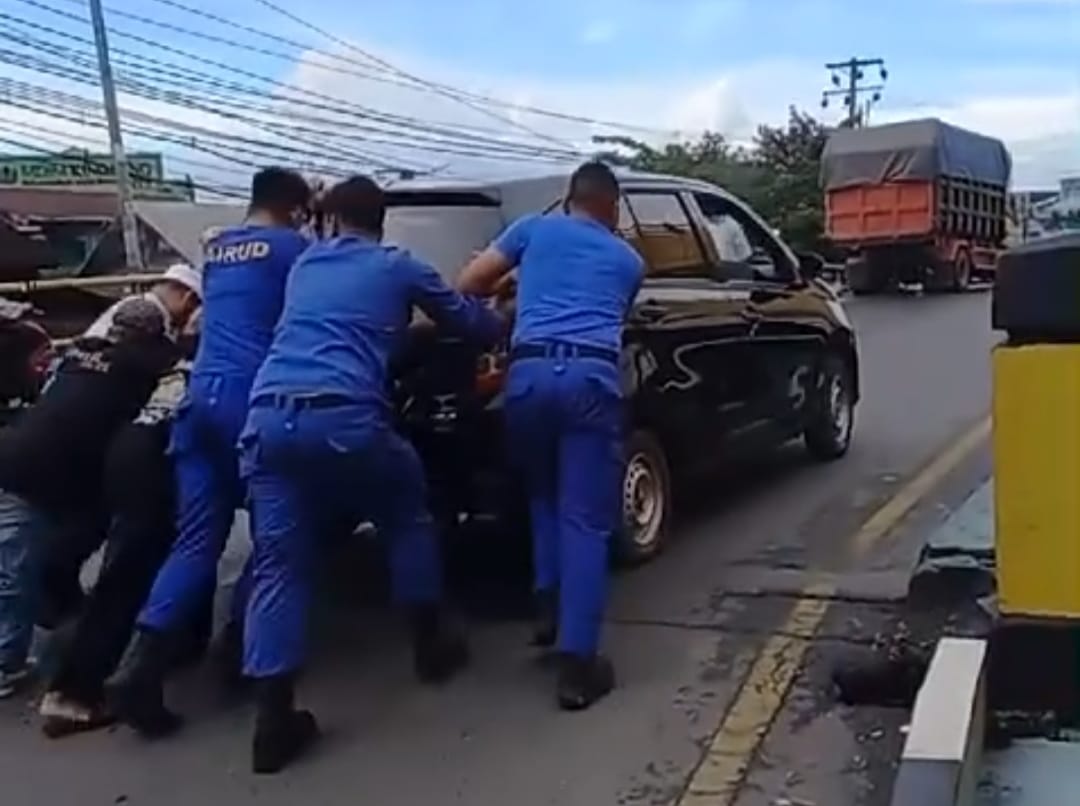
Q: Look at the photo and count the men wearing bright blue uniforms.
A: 3